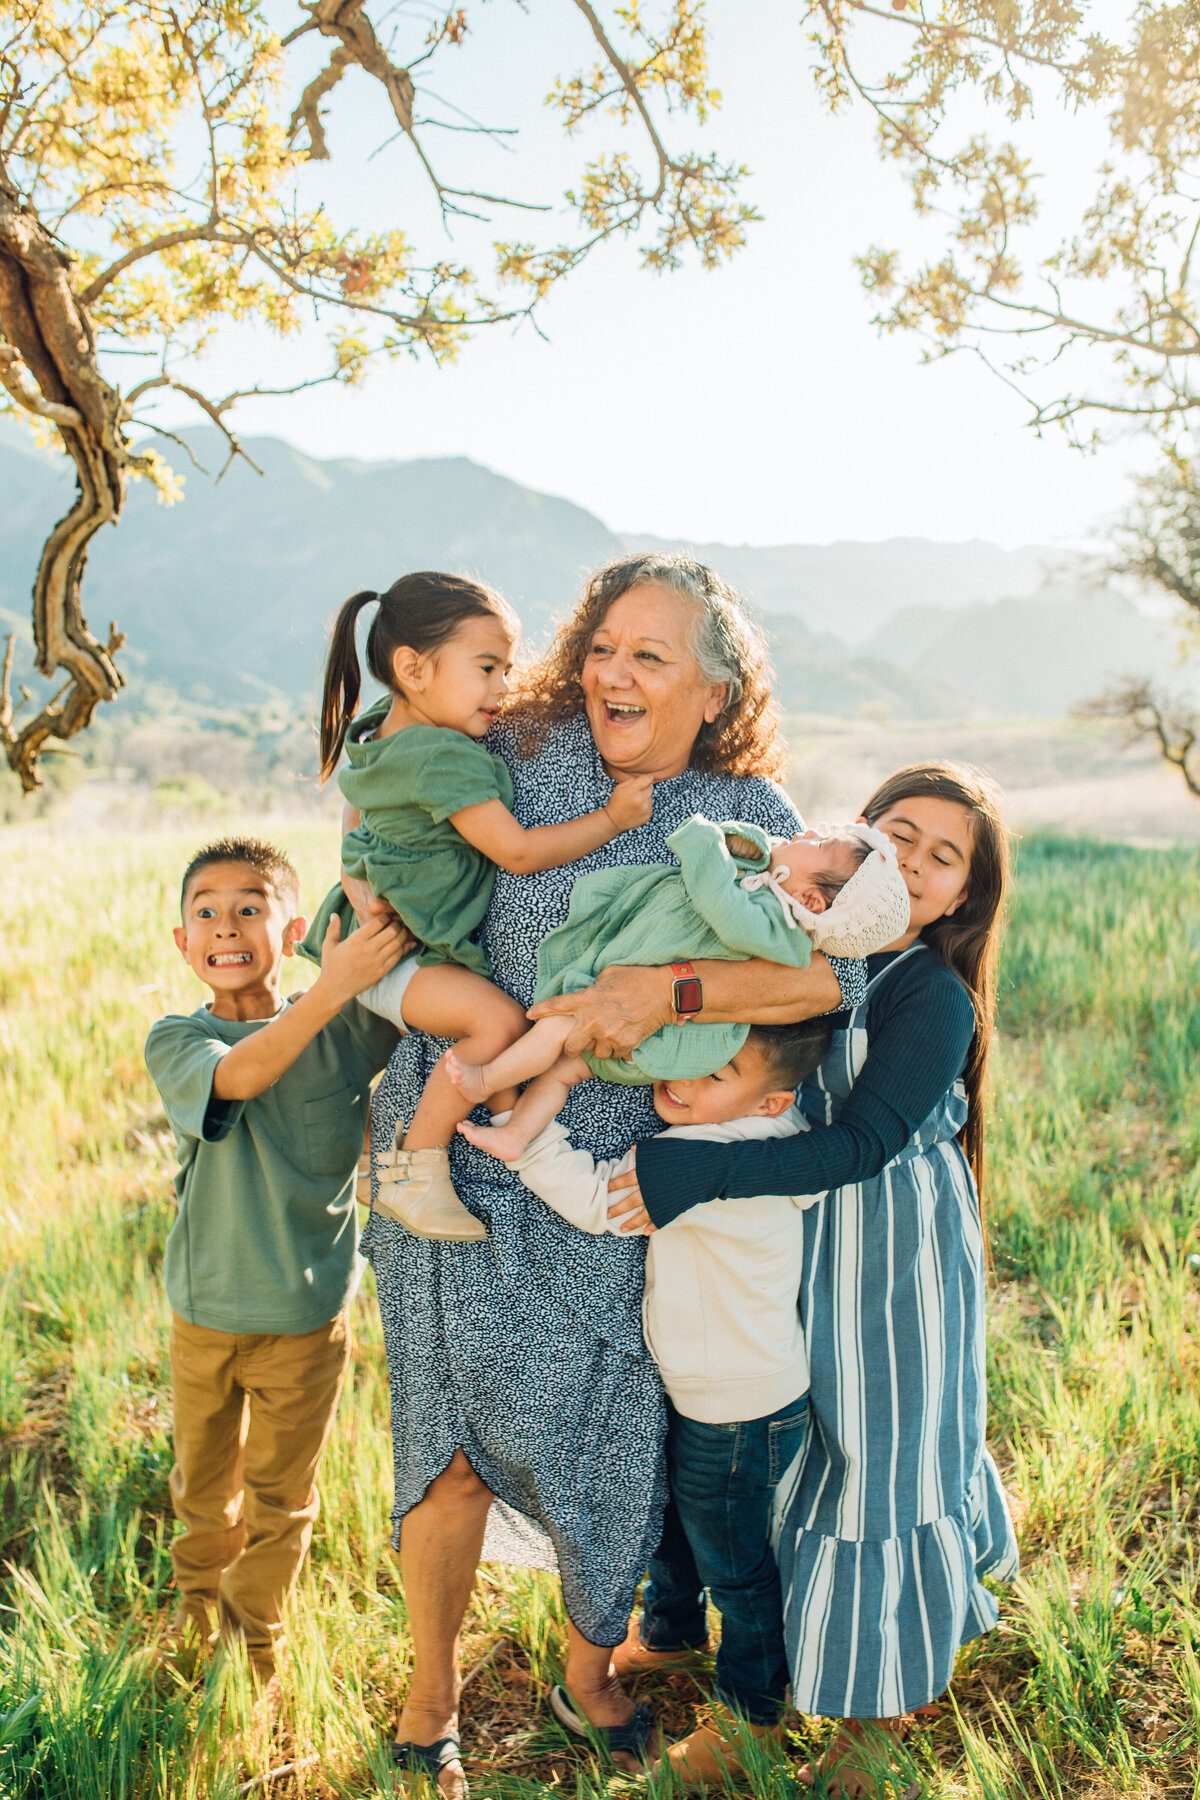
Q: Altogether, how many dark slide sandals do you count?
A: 2